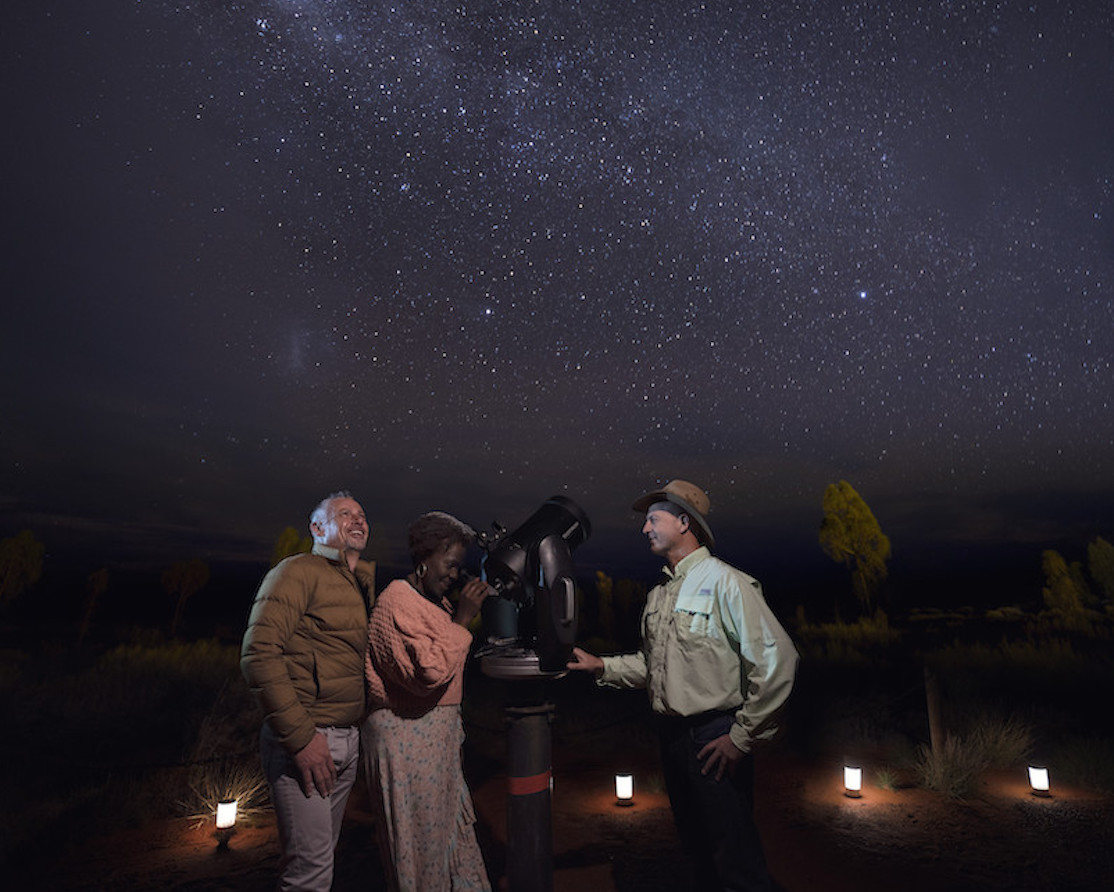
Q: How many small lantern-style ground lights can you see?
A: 4